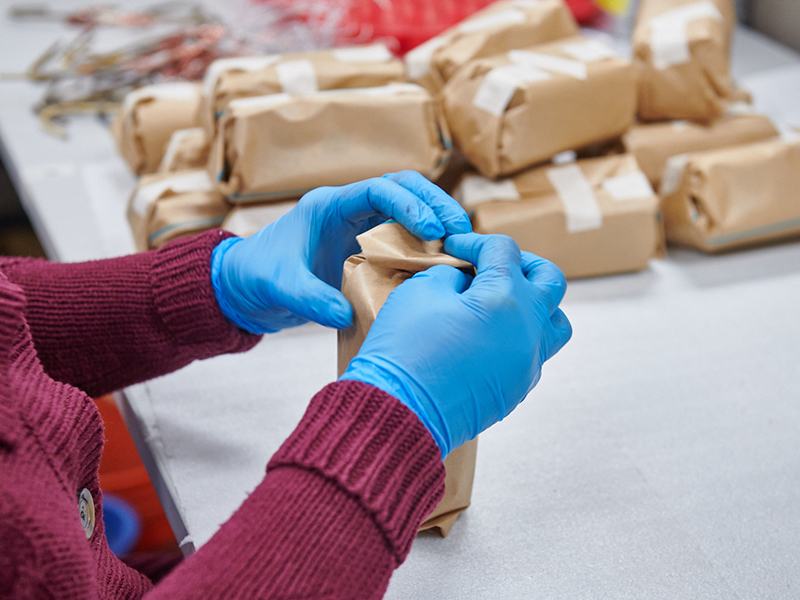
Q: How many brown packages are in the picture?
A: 13